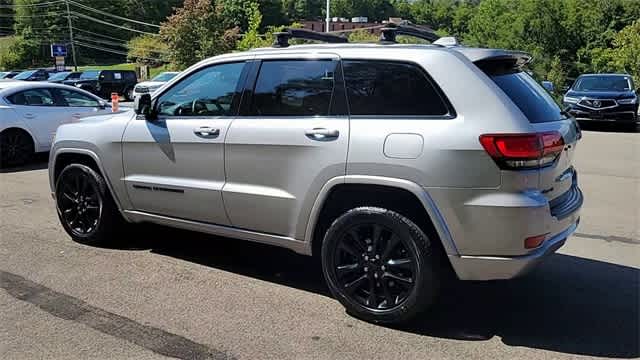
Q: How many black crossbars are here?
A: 2